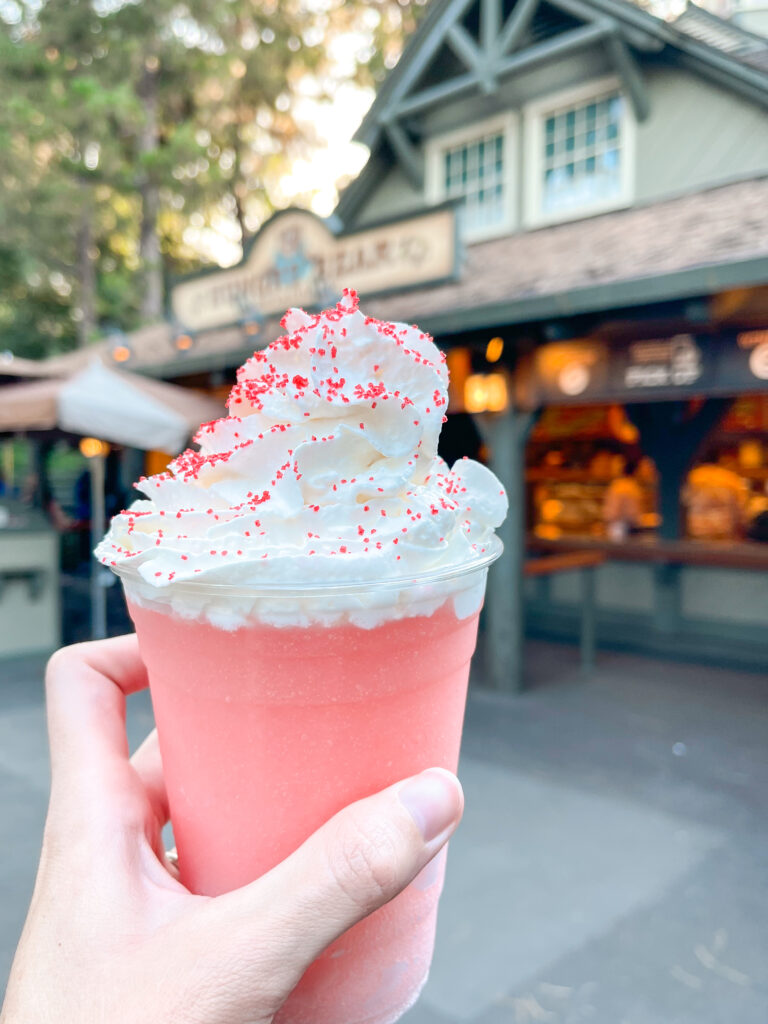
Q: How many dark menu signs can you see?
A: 3